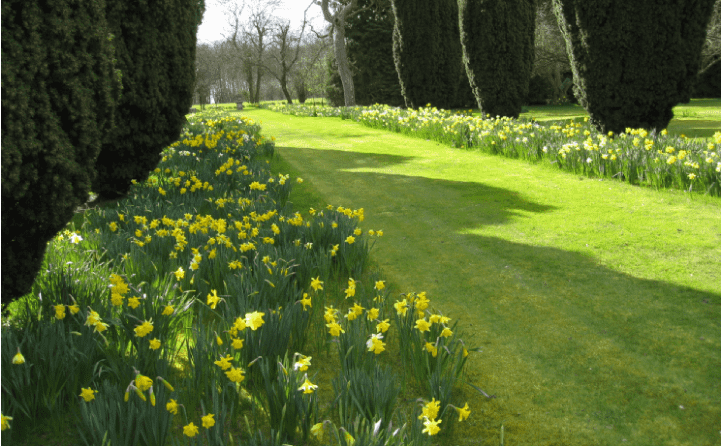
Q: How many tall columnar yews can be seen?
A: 5